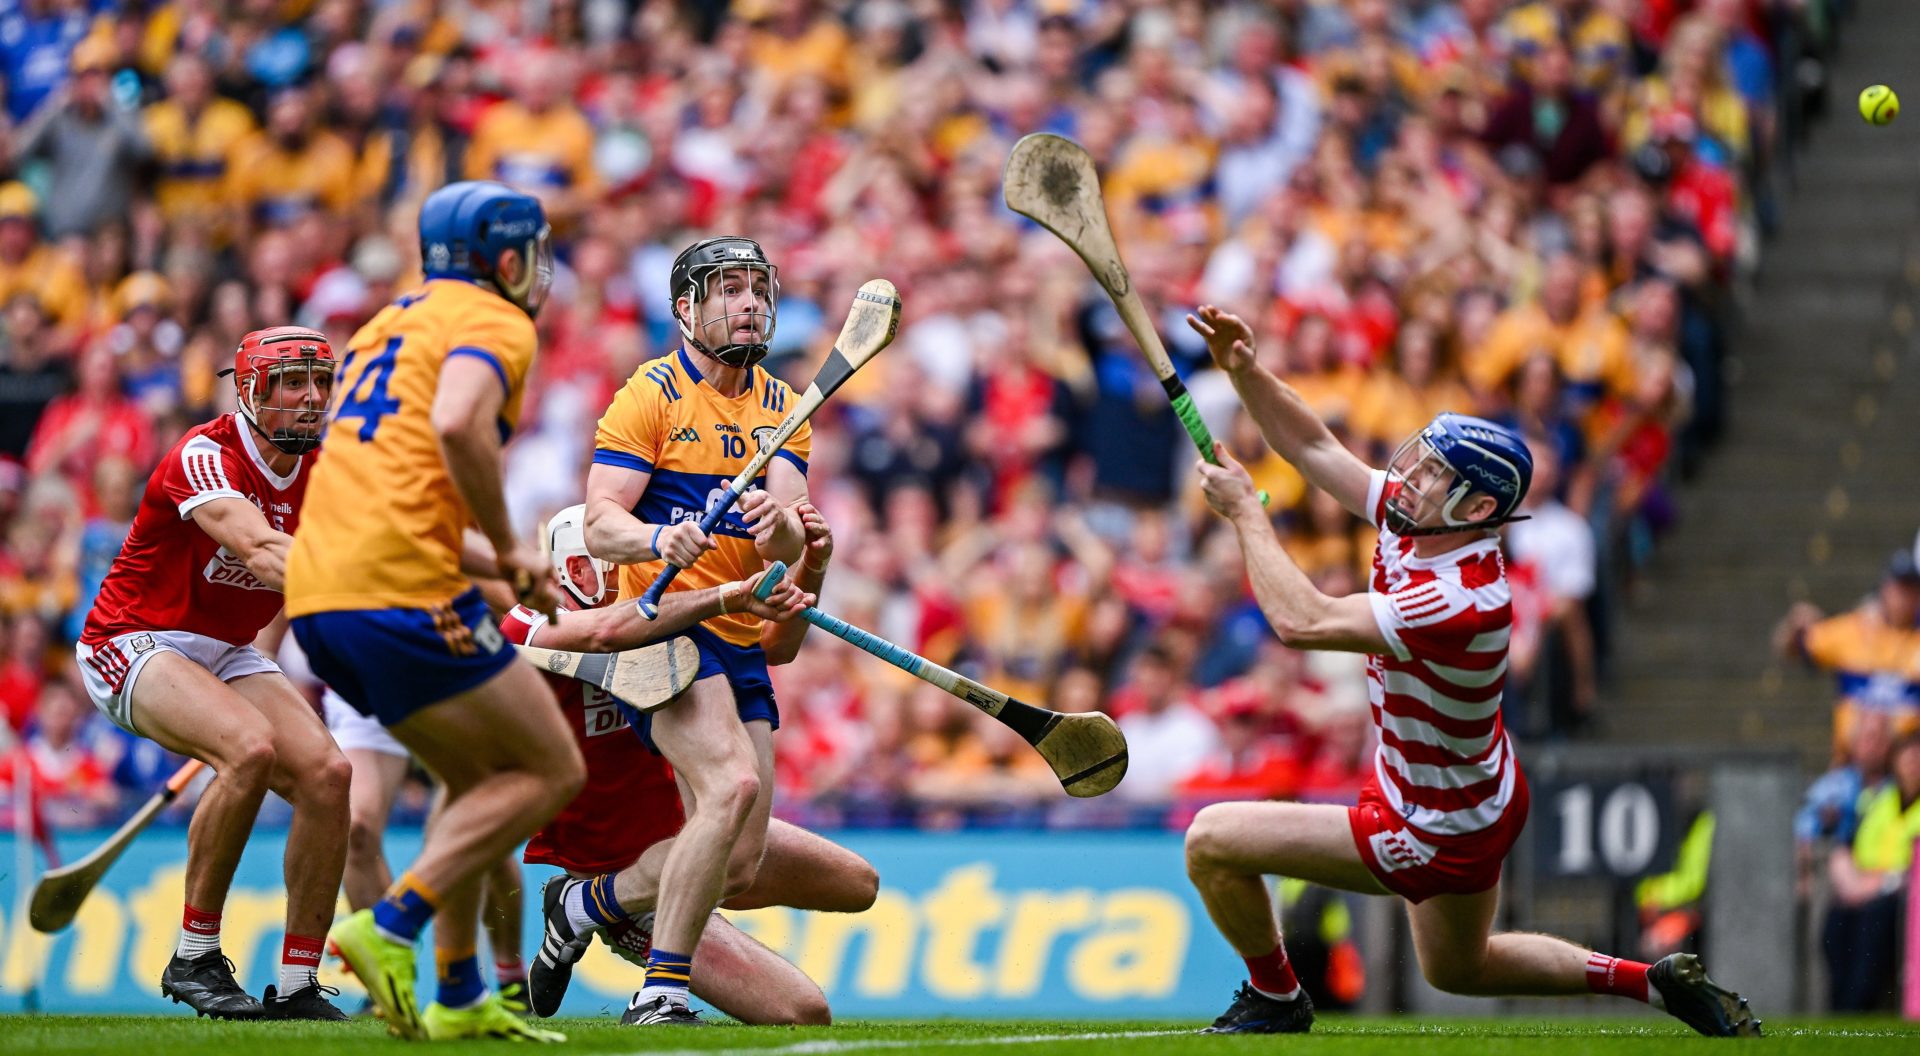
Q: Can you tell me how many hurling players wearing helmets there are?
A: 5